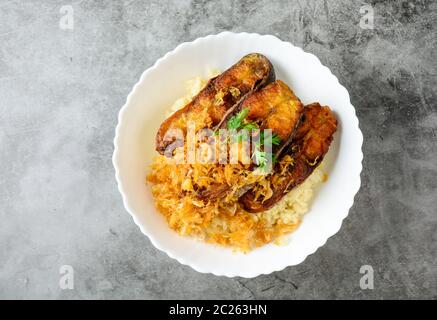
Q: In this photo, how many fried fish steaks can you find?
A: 3